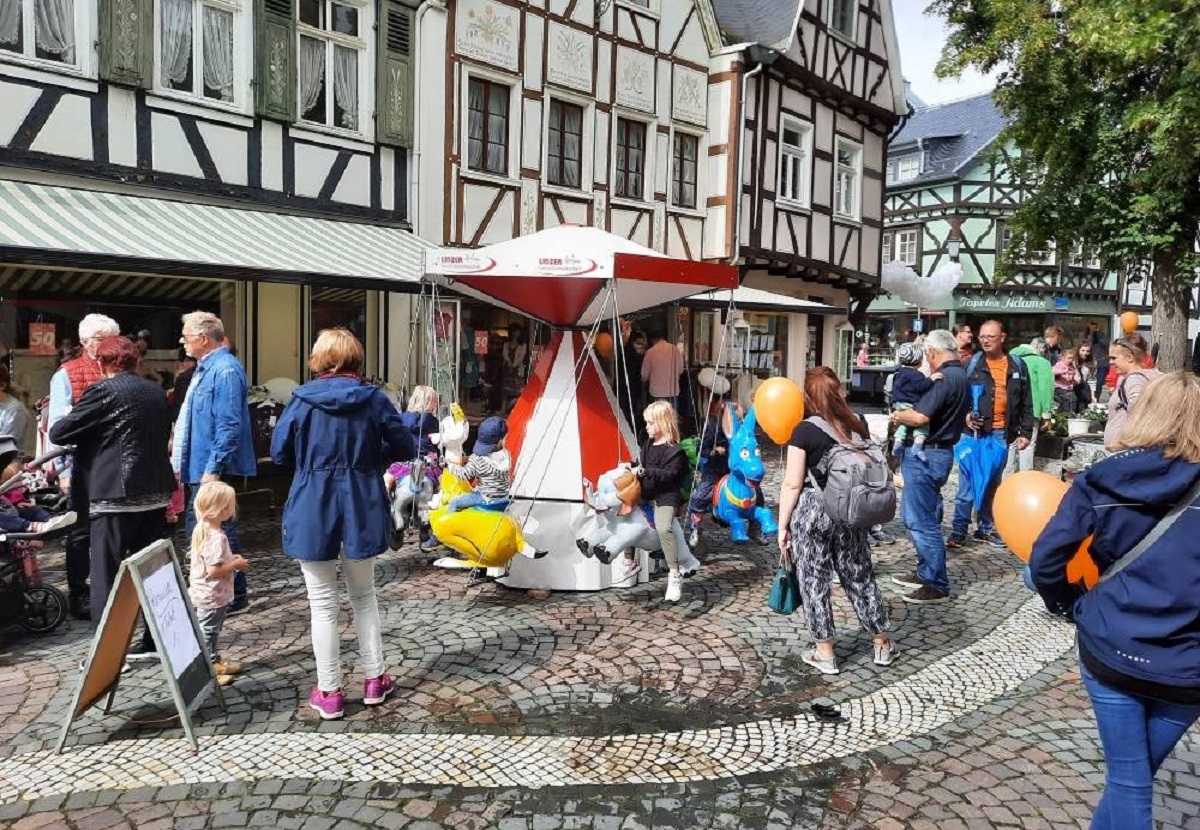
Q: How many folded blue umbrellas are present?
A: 1